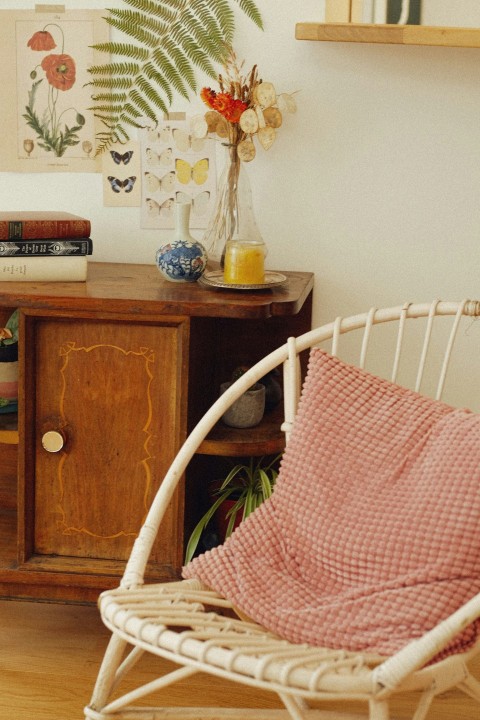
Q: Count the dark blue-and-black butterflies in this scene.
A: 2